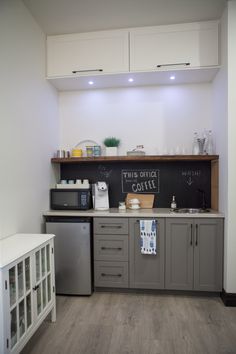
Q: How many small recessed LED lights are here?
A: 3